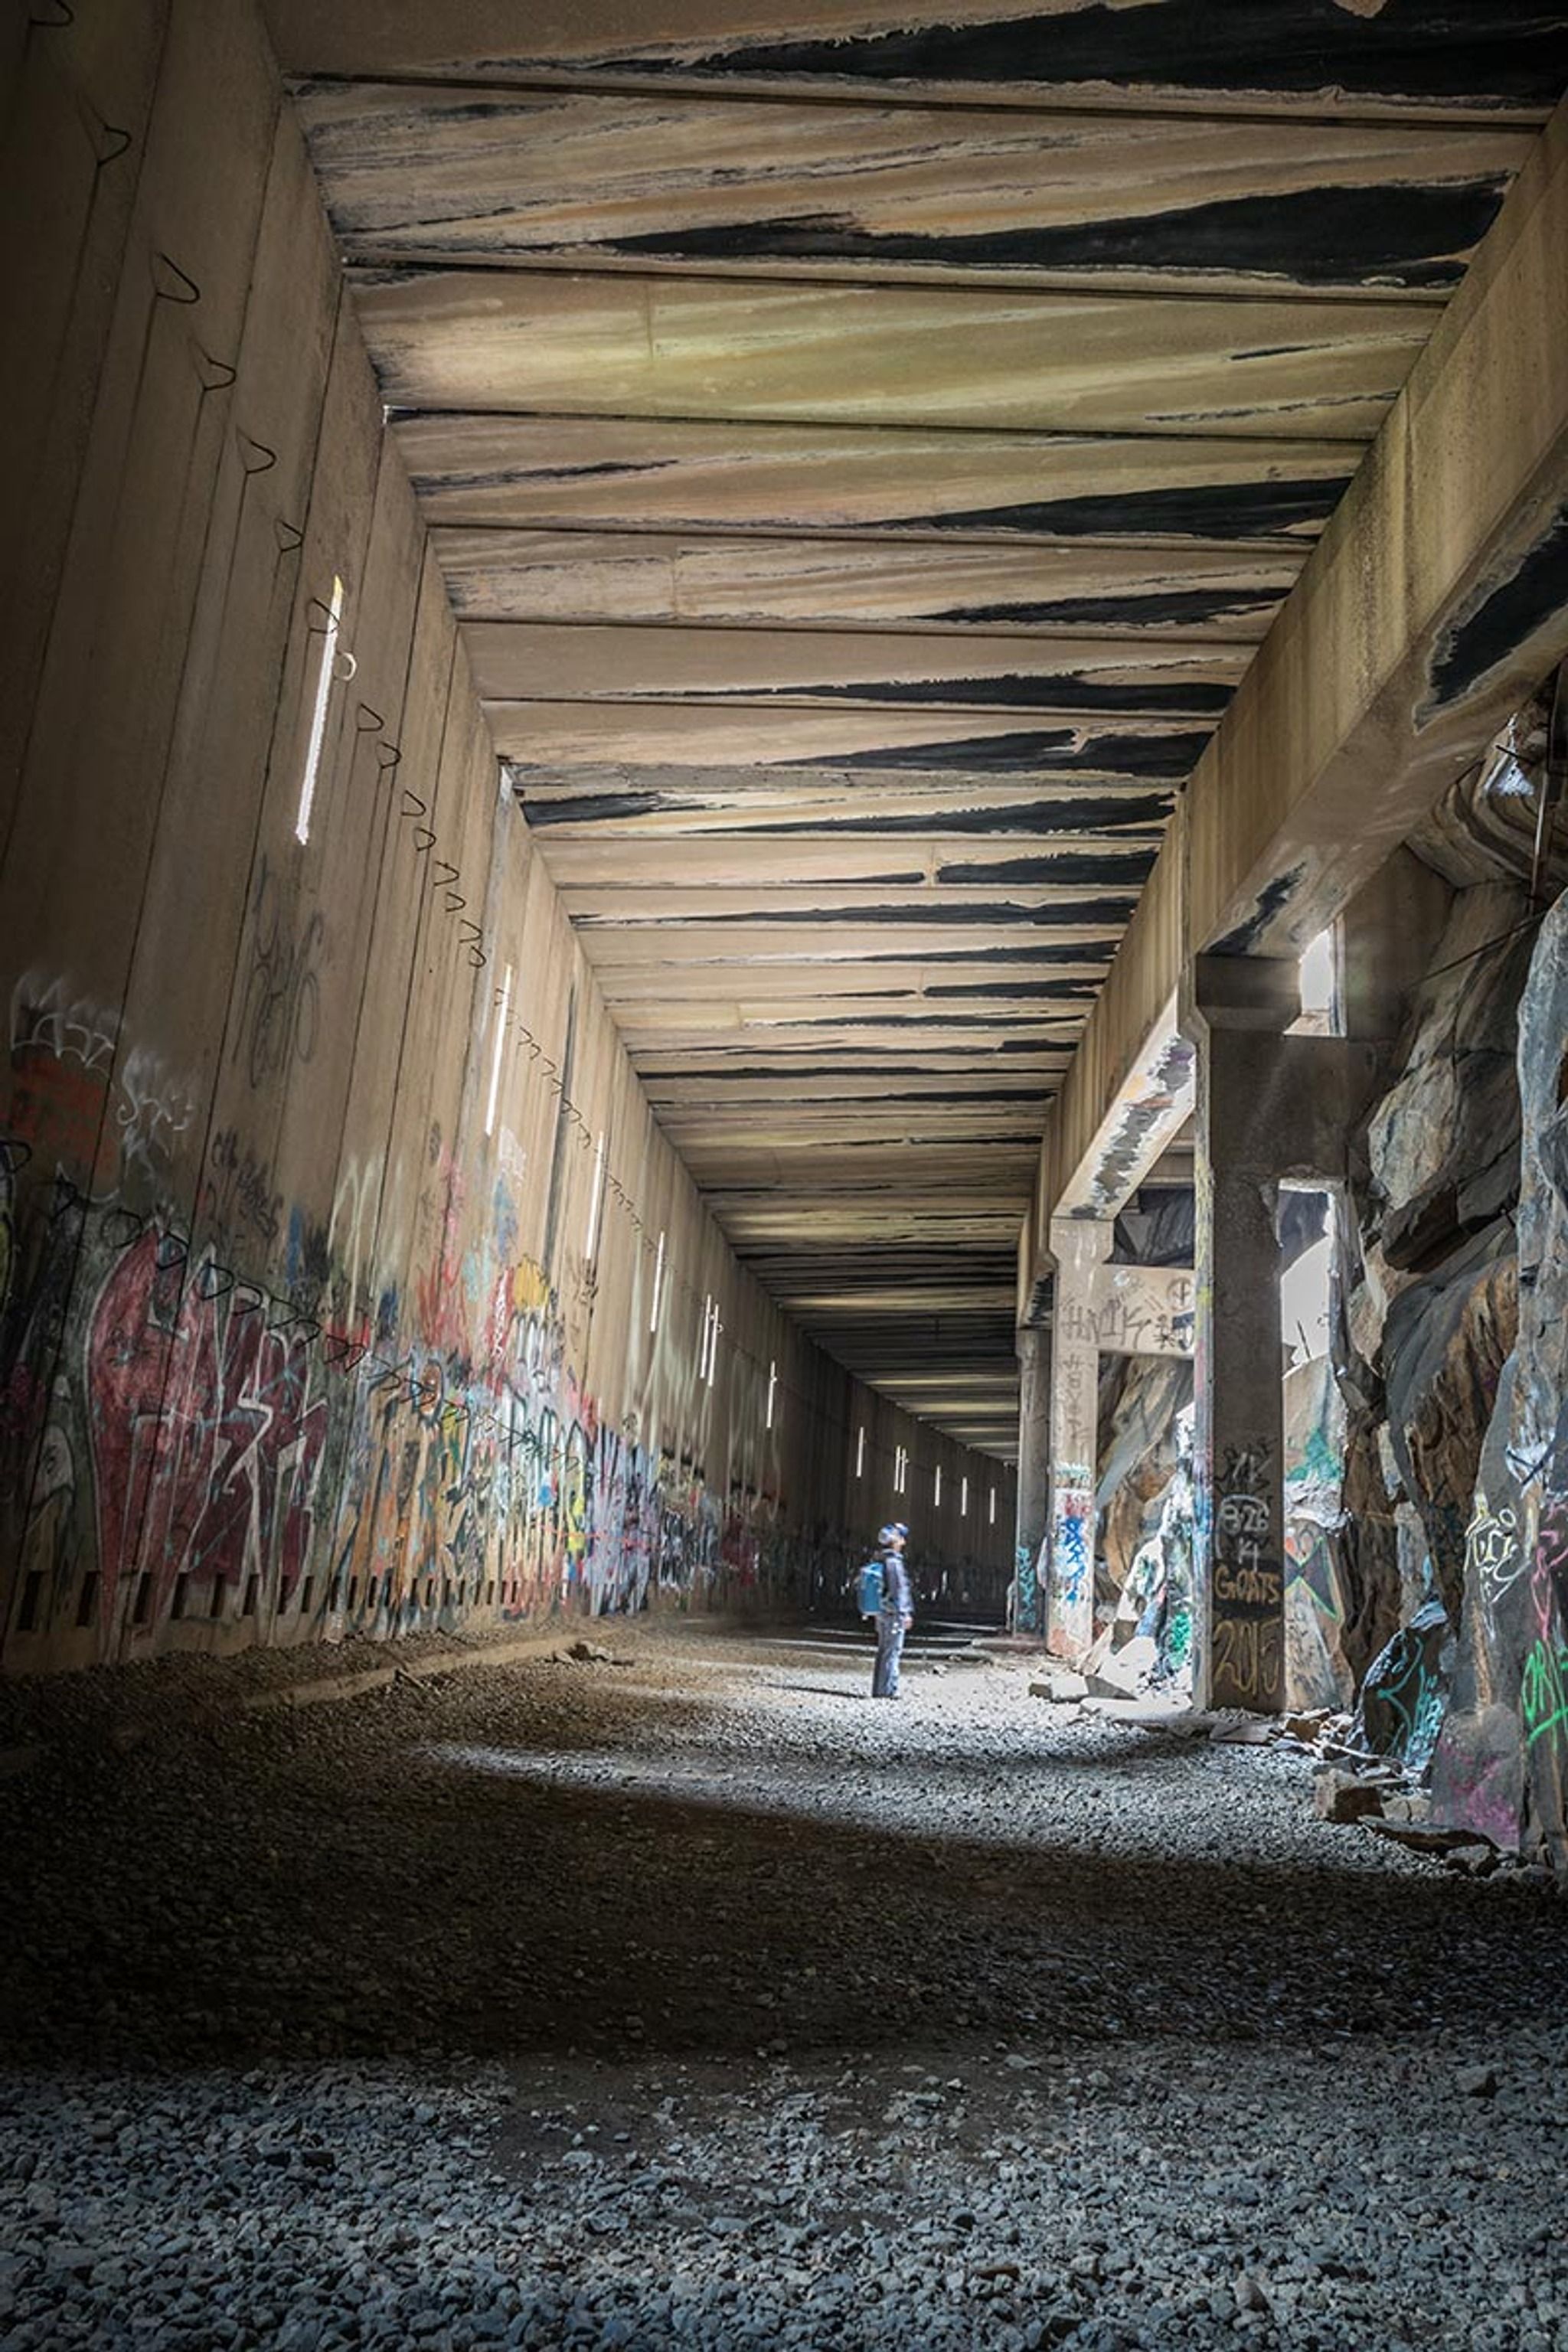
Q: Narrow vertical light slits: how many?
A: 13